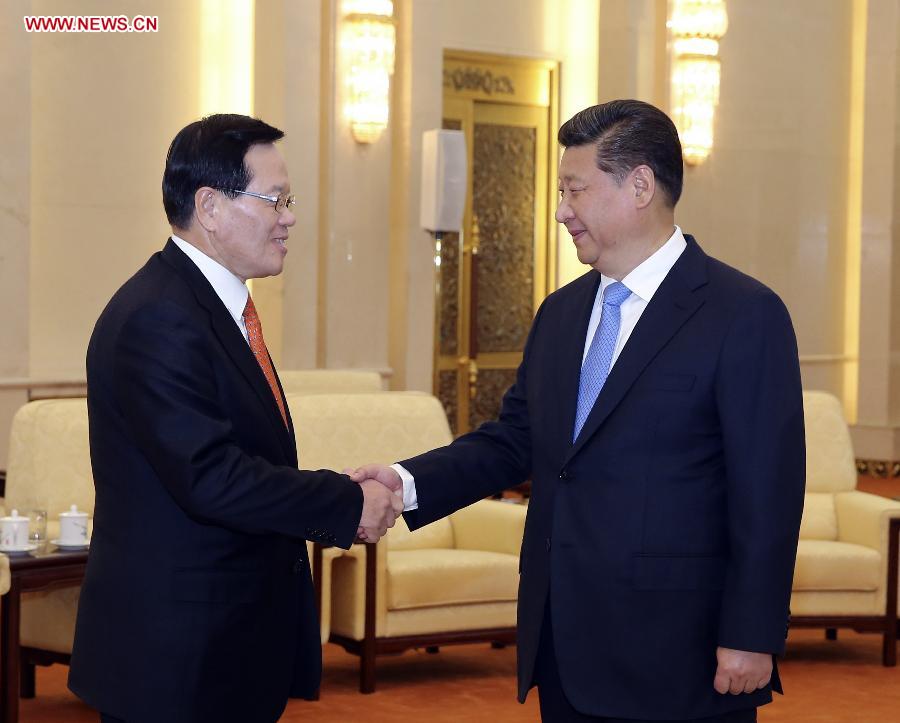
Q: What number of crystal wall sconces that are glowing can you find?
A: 2